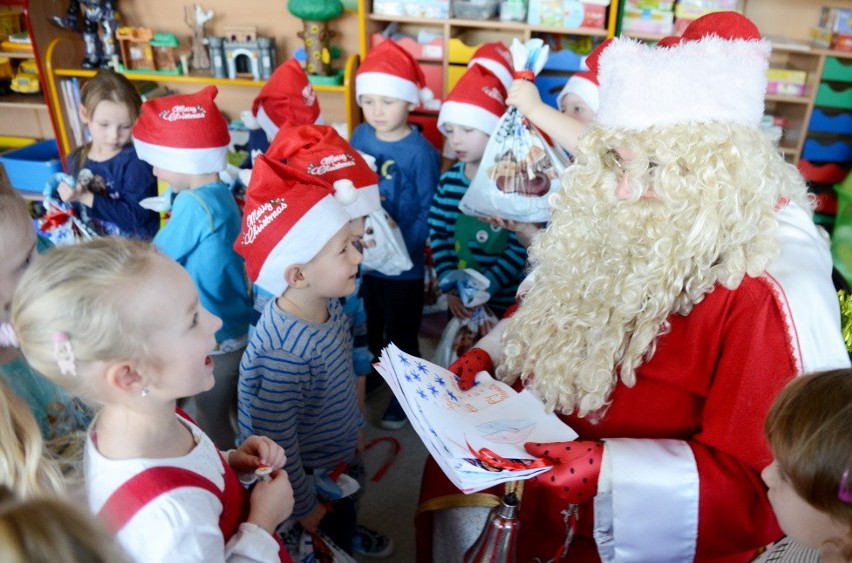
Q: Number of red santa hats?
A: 9